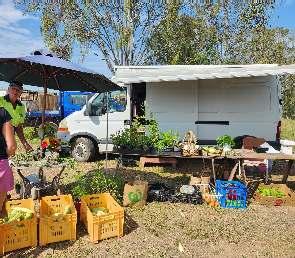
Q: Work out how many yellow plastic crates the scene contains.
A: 3